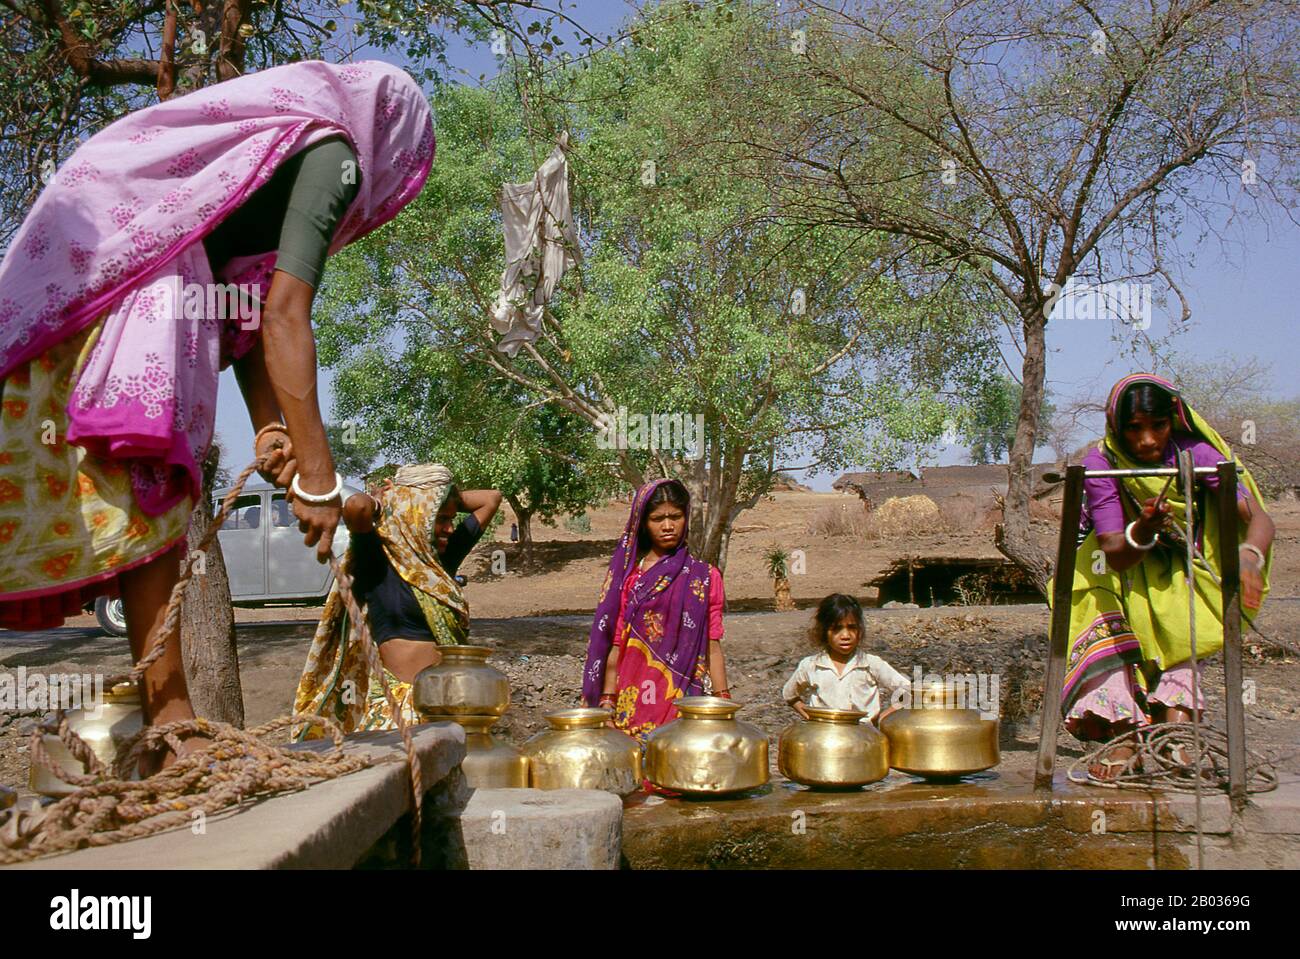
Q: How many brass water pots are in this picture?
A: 7